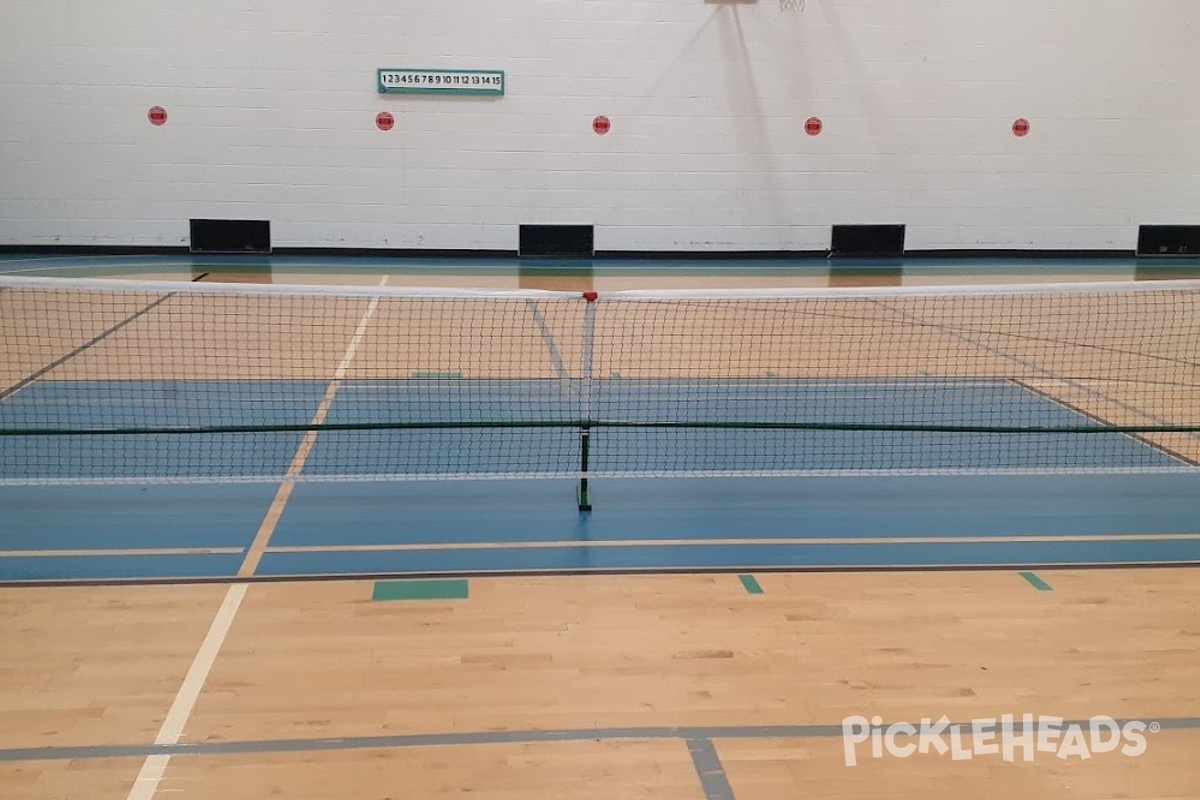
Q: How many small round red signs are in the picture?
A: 5